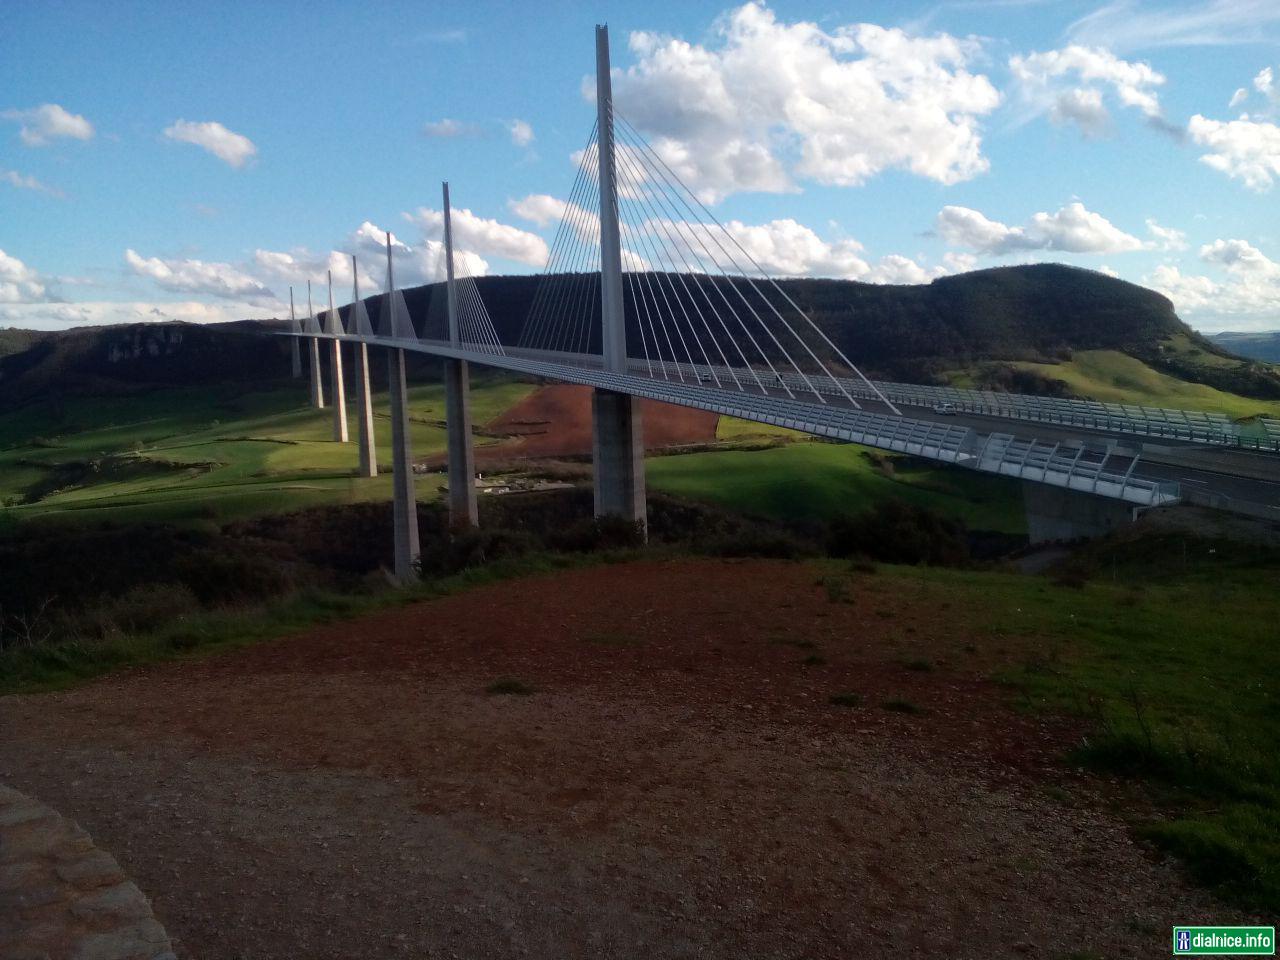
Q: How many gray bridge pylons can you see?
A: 7